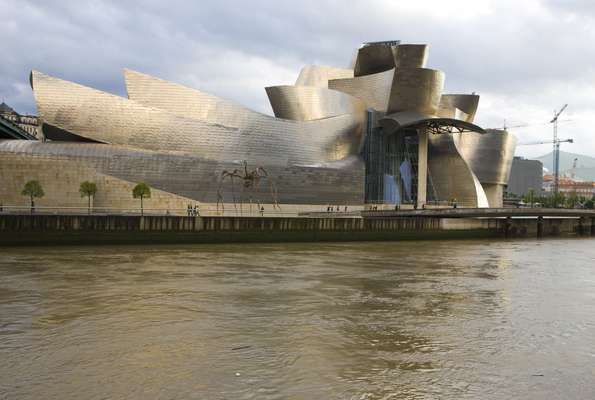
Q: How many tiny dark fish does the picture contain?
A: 0